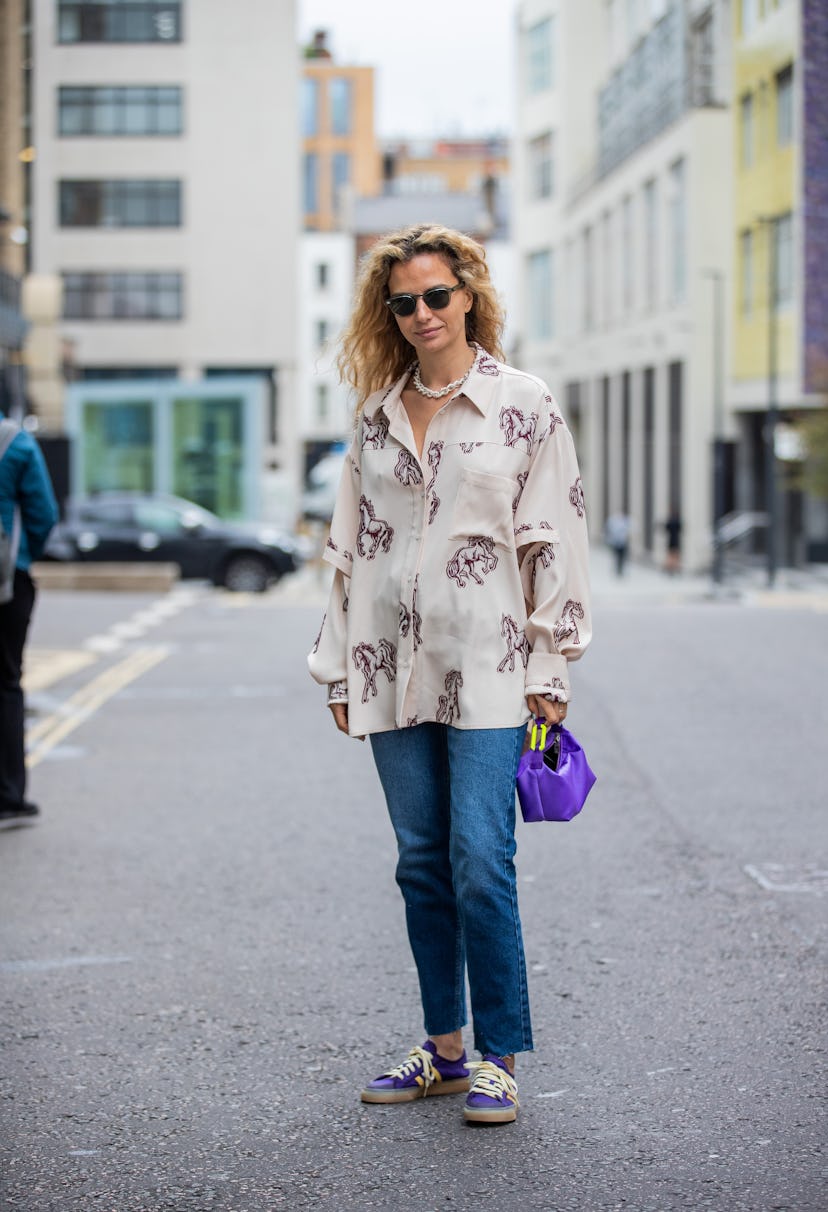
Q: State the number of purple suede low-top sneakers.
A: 2